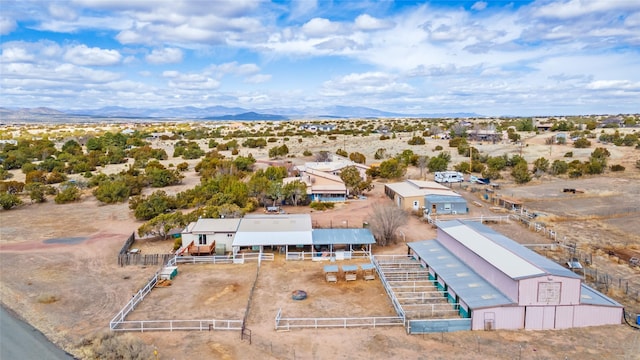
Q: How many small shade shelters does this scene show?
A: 3